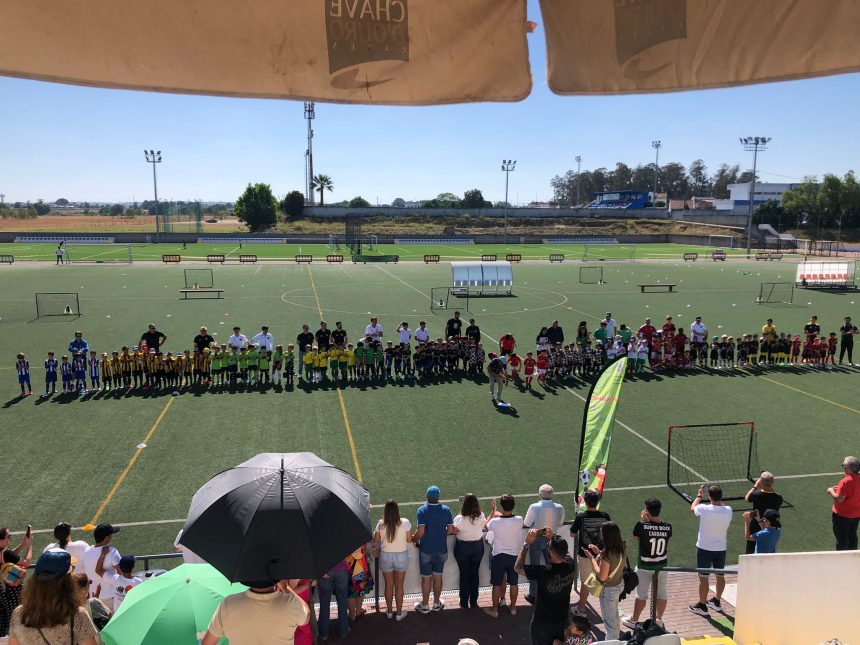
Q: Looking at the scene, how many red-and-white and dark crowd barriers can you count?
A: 14